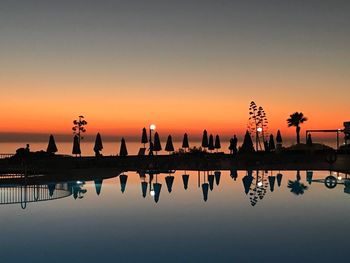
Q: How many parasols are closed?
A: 15